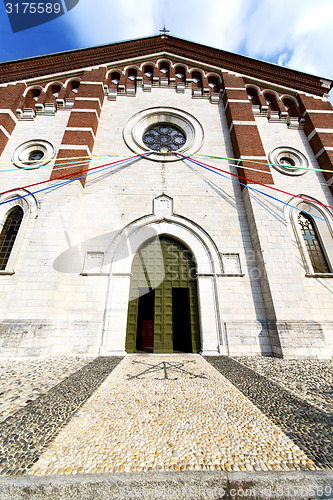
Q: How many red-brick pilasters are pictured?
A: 4